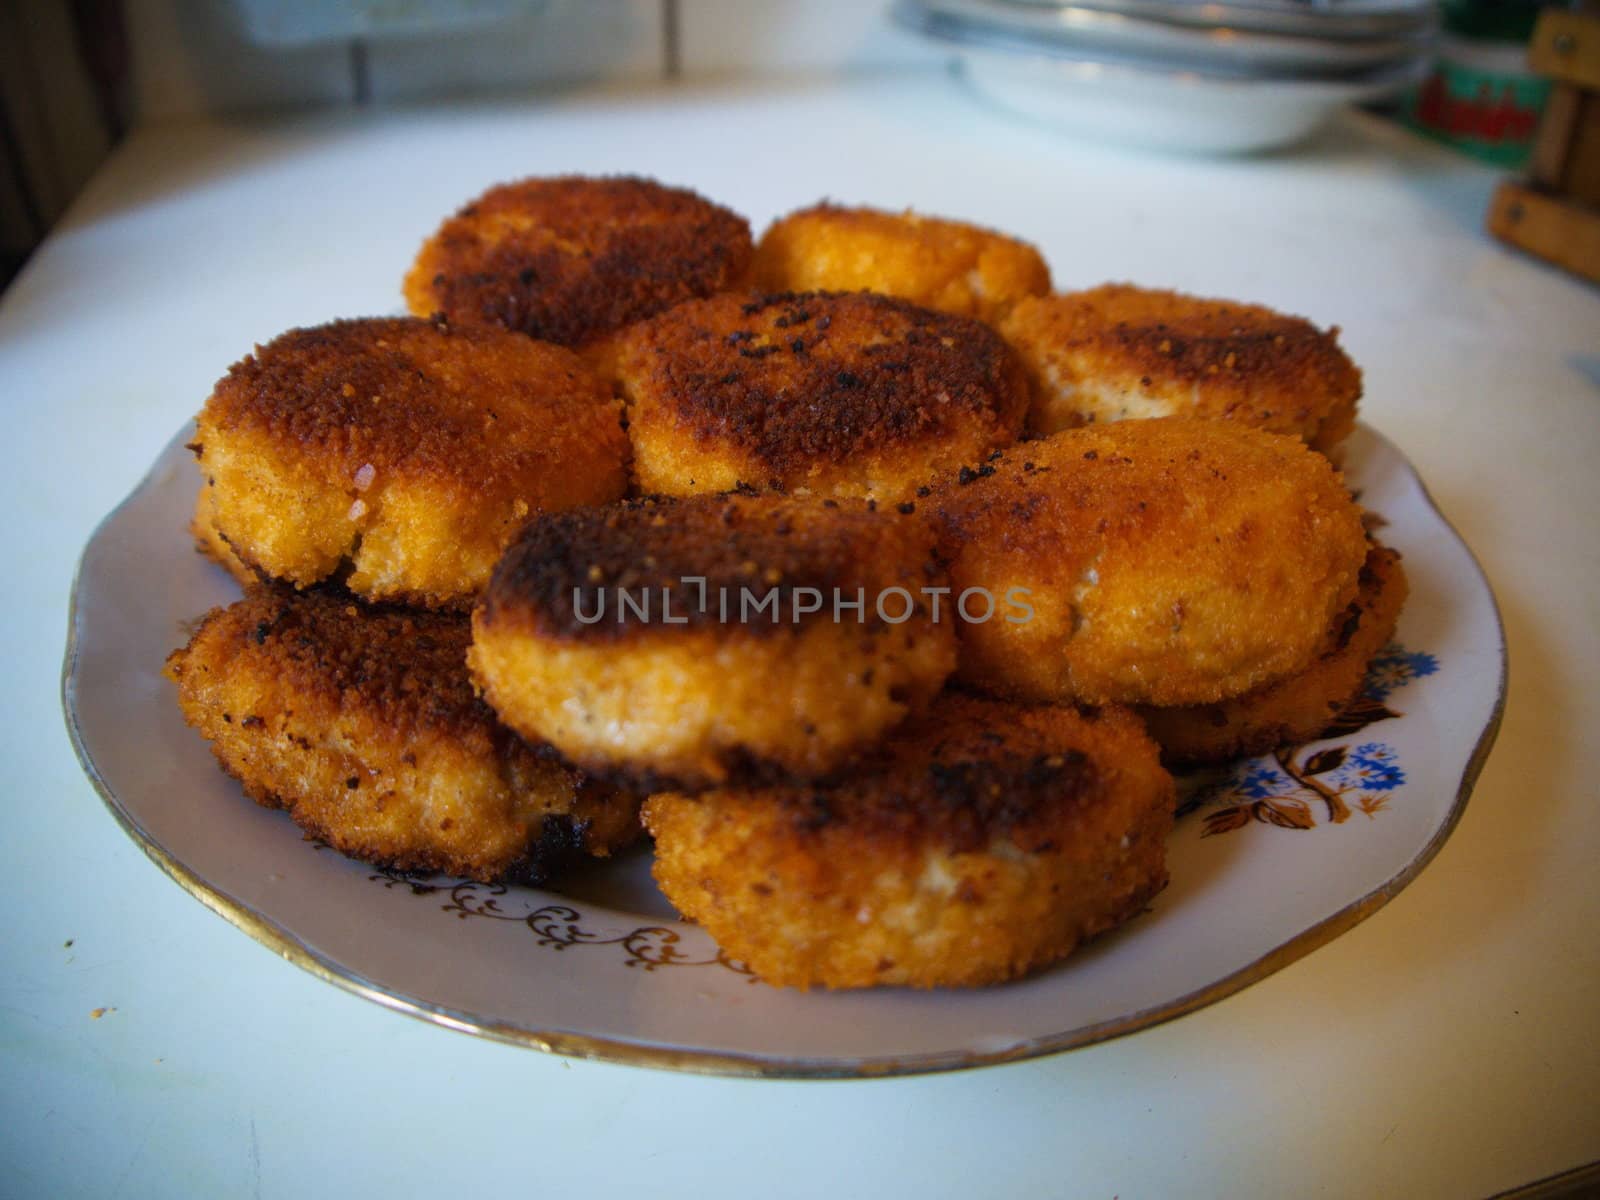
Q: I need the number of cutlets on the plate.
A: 11